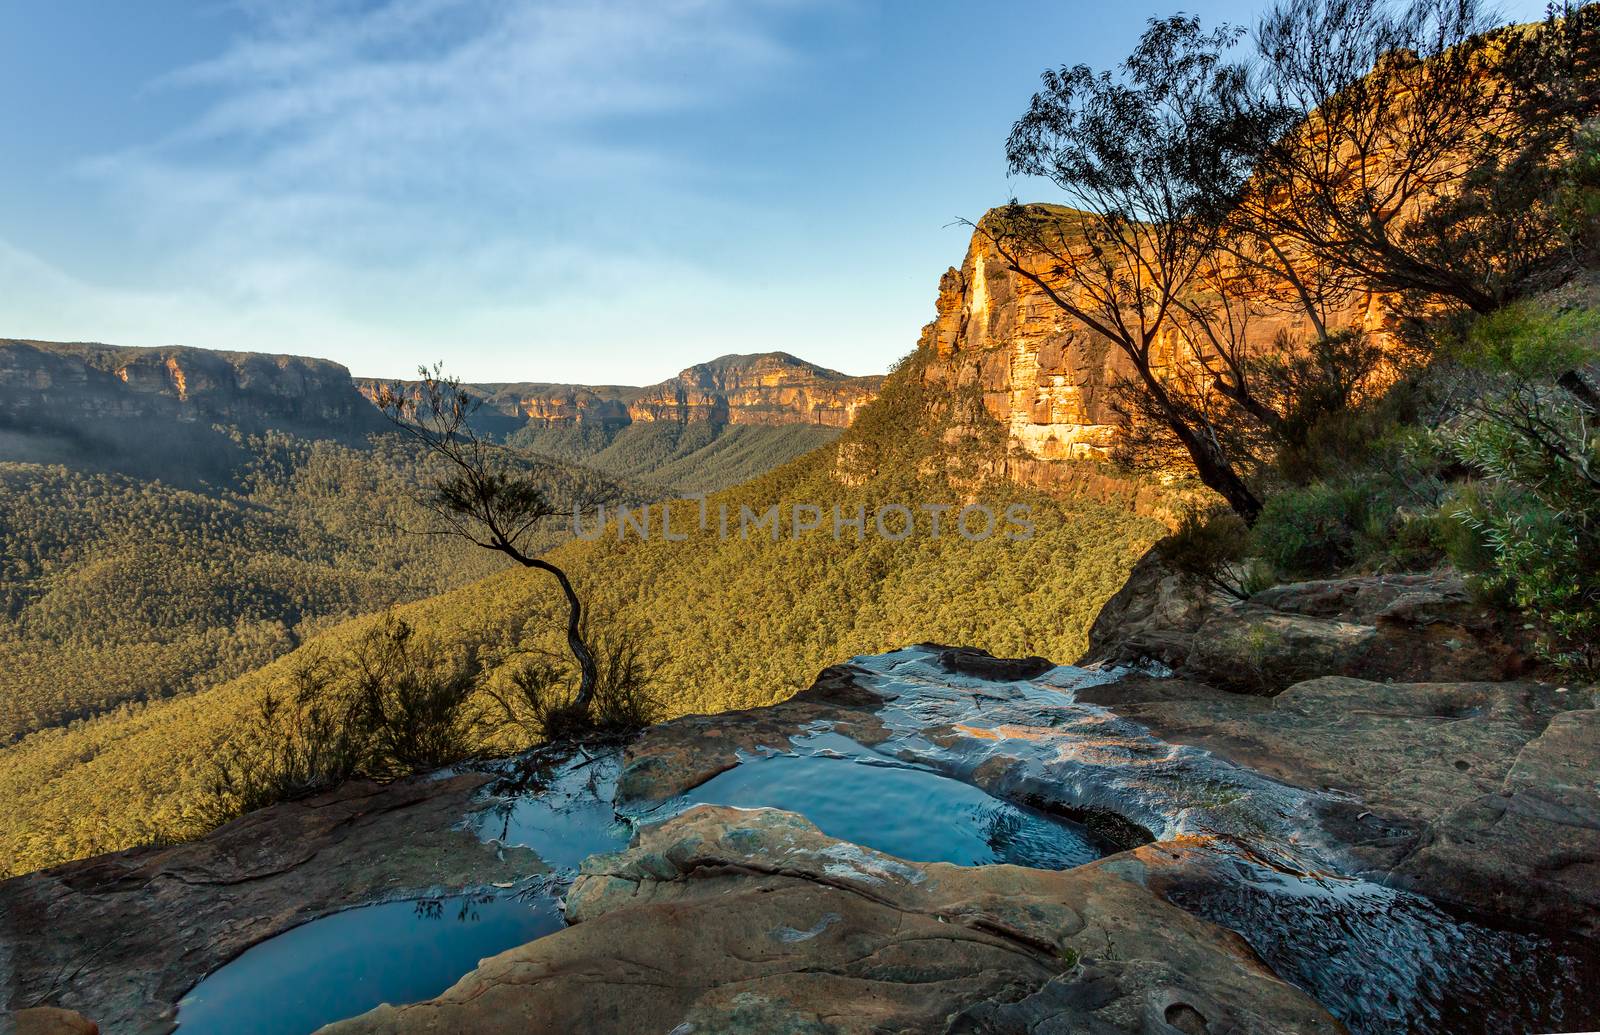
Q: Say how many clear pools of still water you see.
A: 3